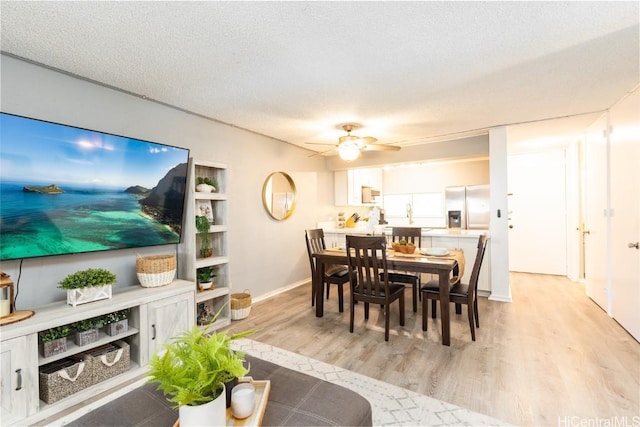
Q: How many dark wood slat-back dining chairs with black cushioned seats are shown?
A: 4